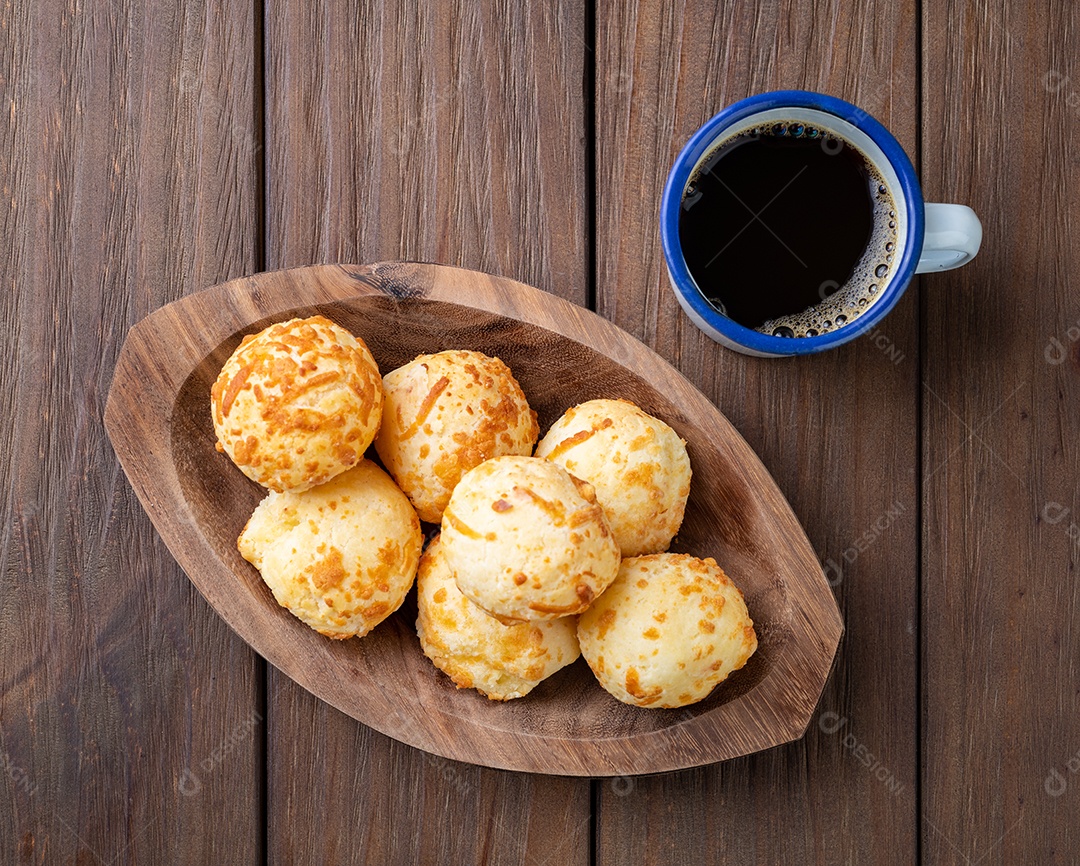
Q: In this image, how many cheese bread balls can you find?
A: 7